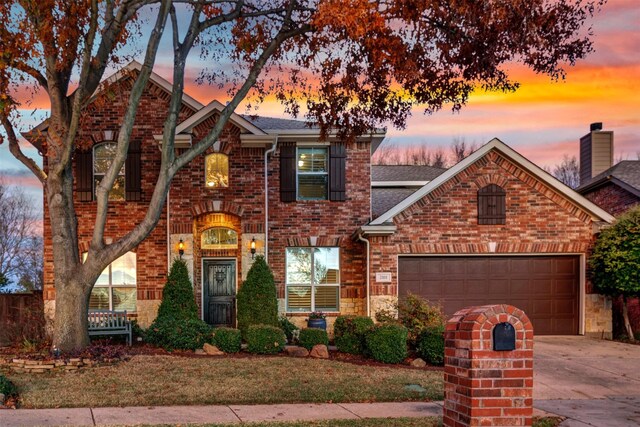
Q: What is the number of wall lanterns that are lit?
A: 2